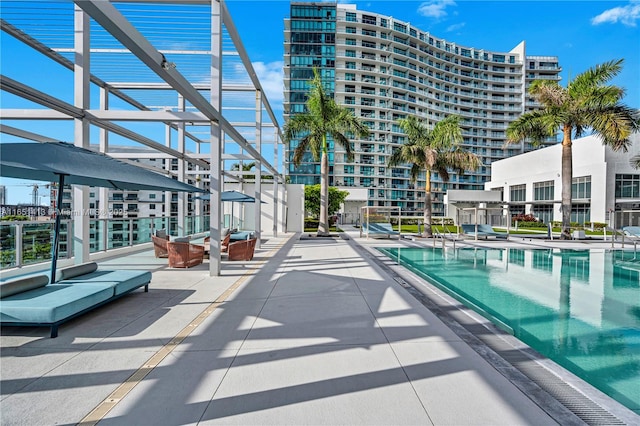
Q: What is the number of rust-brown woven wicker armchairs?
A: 4